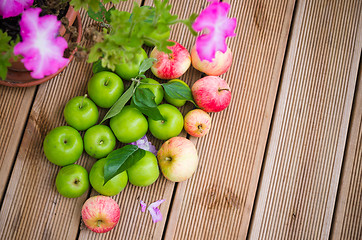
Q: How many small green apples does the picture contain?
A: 12